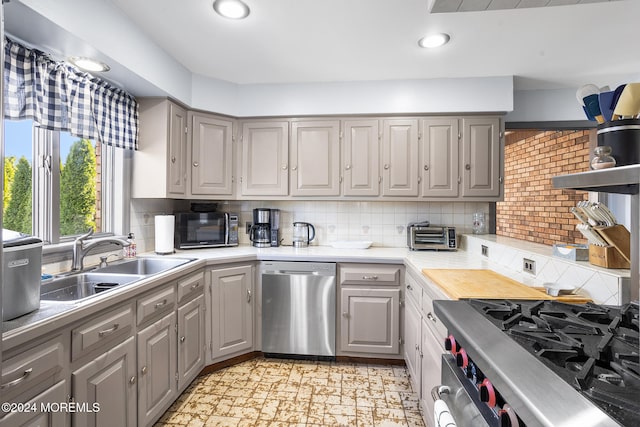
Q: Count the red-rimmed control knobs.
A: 4